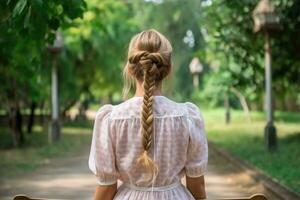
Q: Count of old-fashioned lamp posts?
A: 3